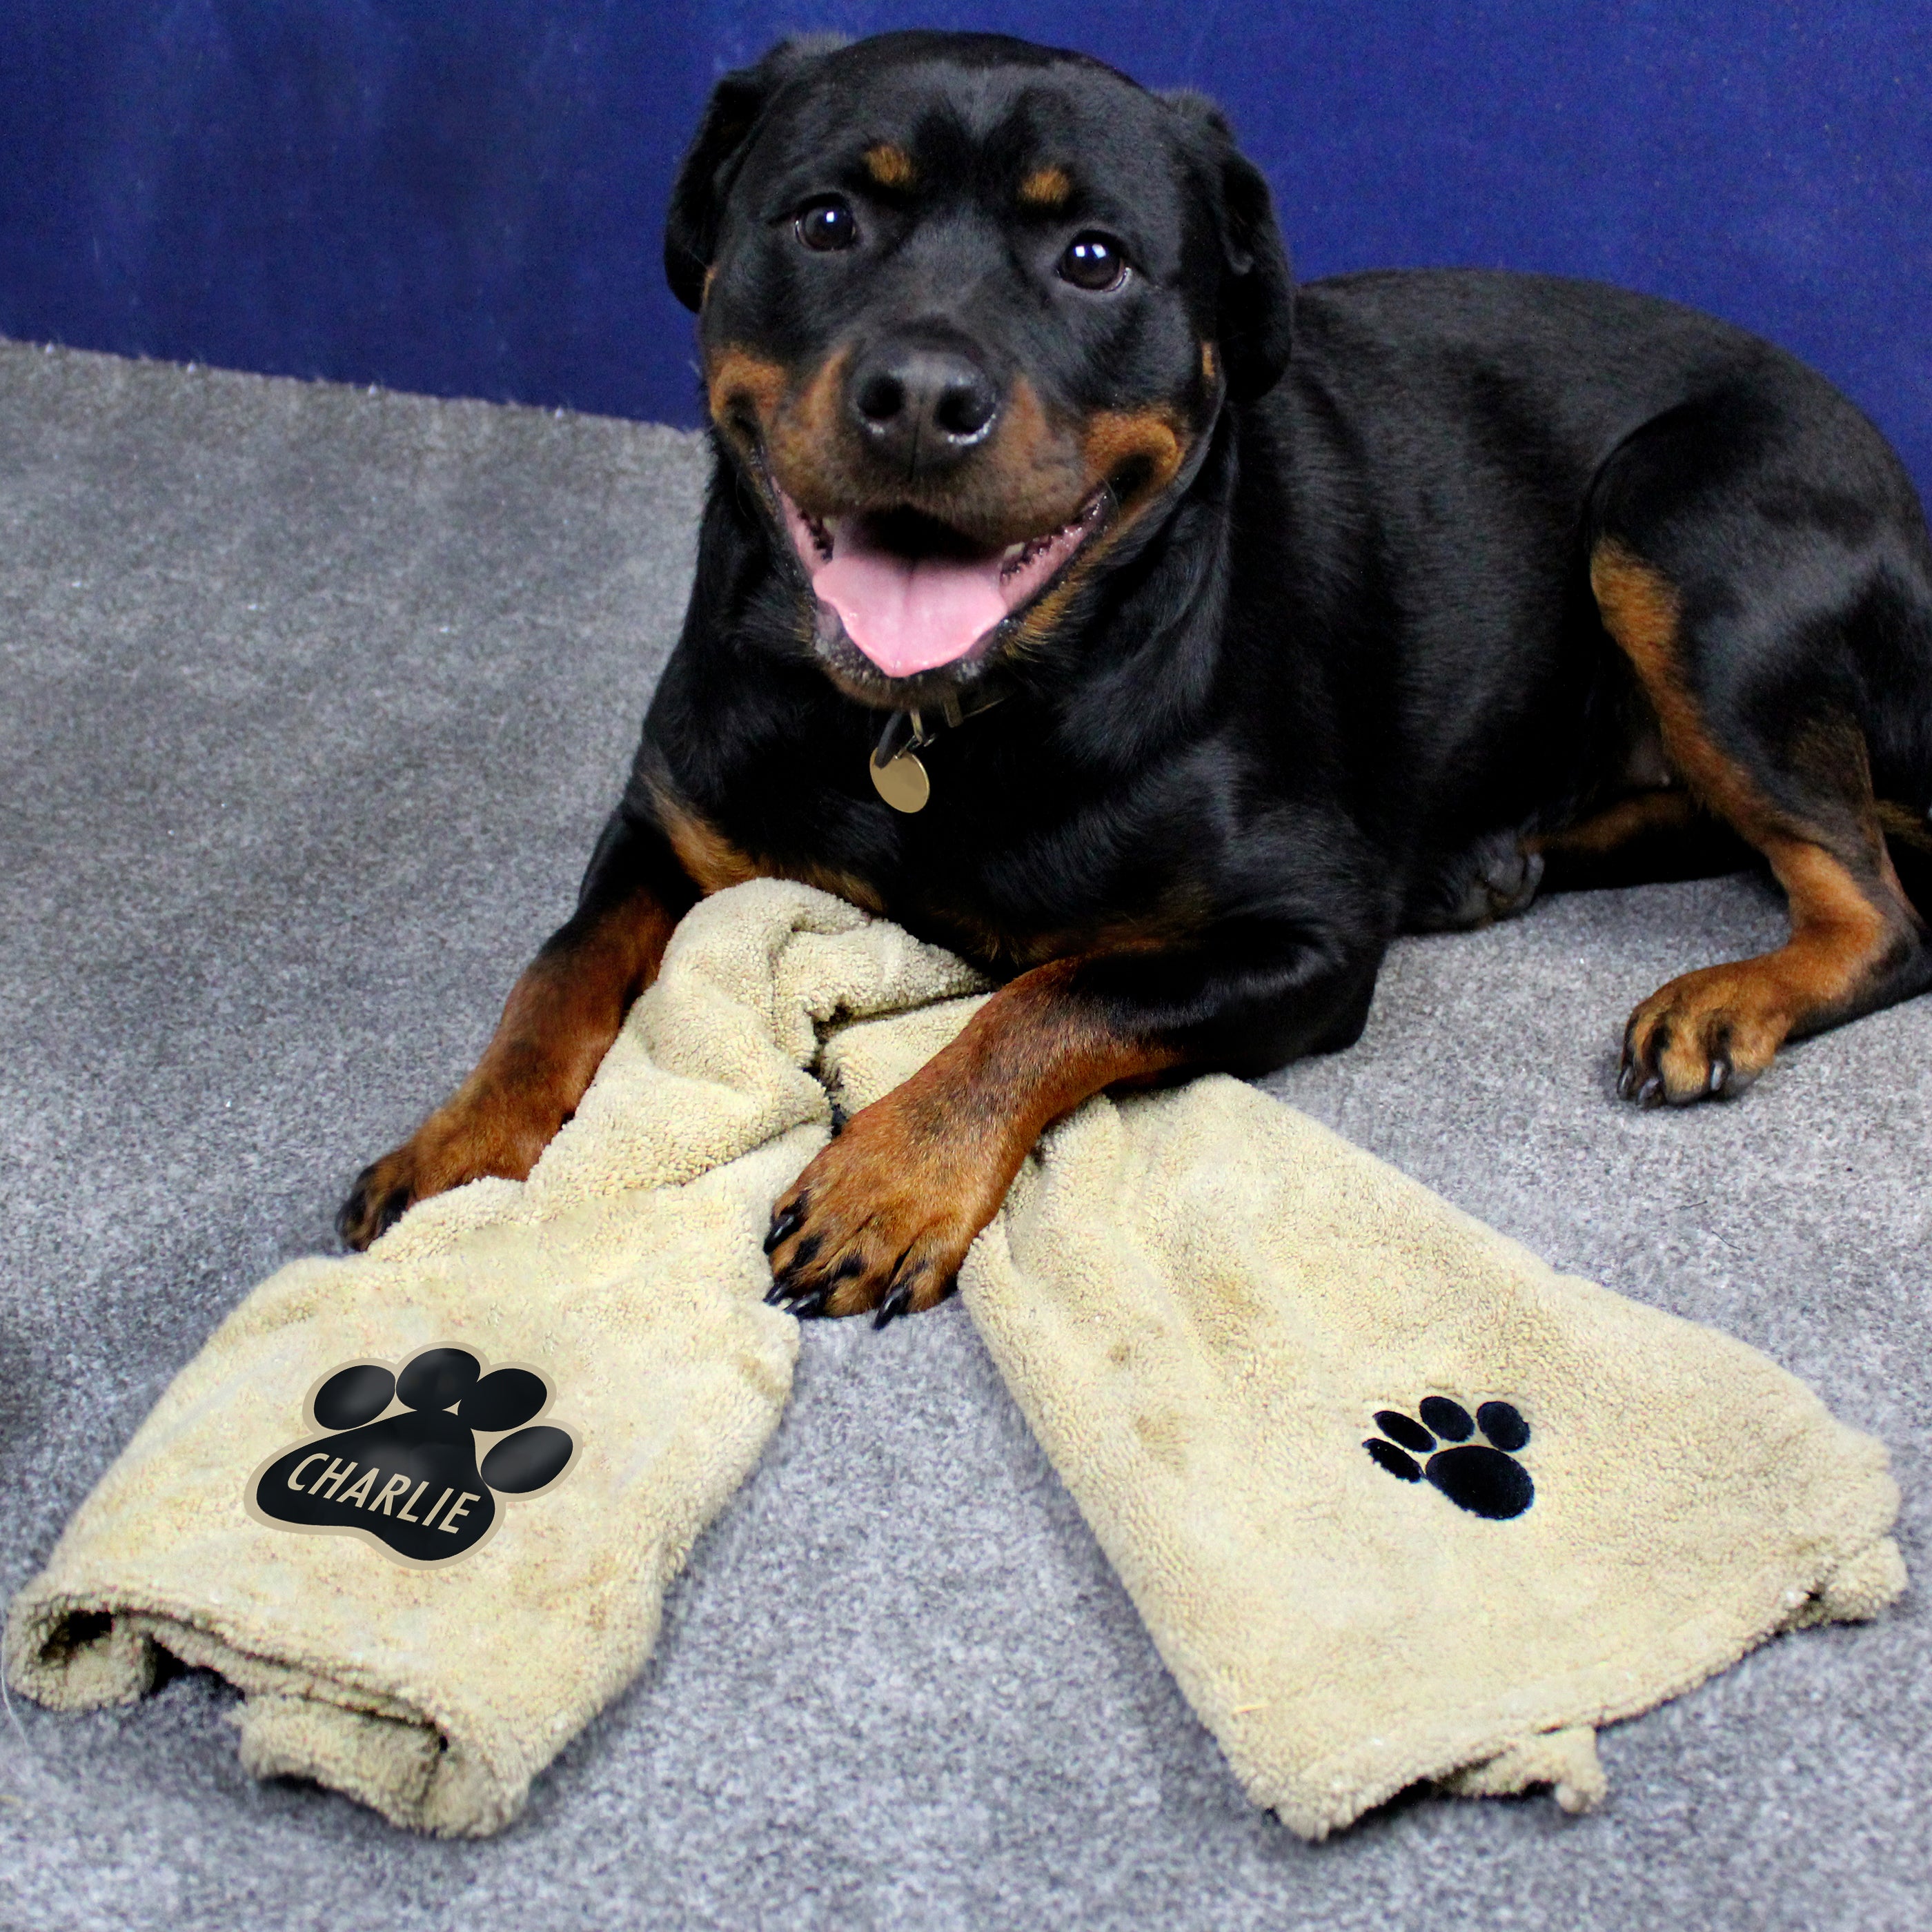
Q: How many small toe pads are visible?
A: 8